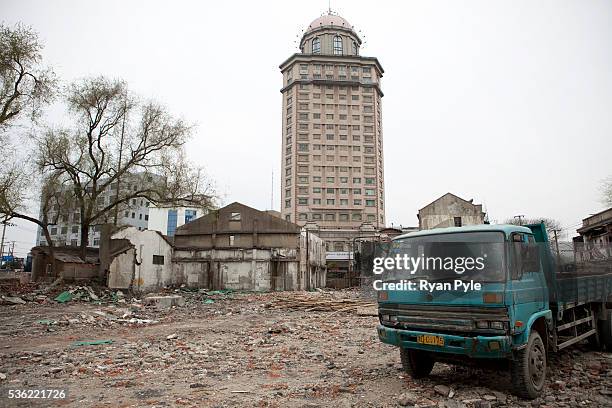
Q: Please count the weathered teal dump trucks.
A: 1